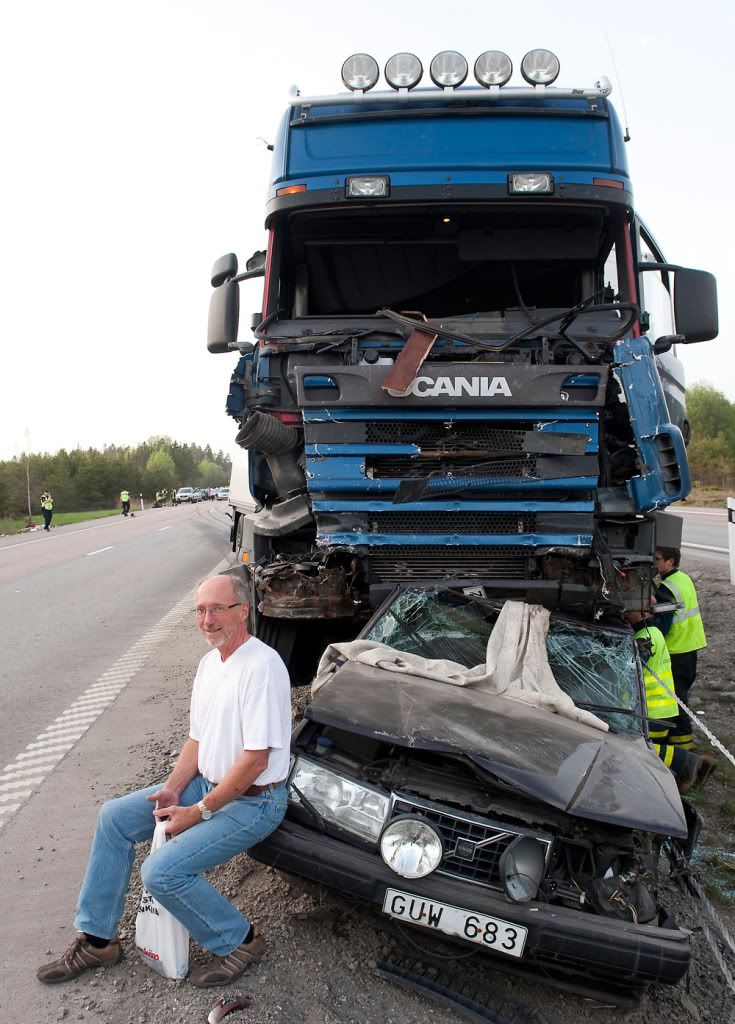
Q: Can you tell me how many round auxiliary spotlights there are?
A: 7